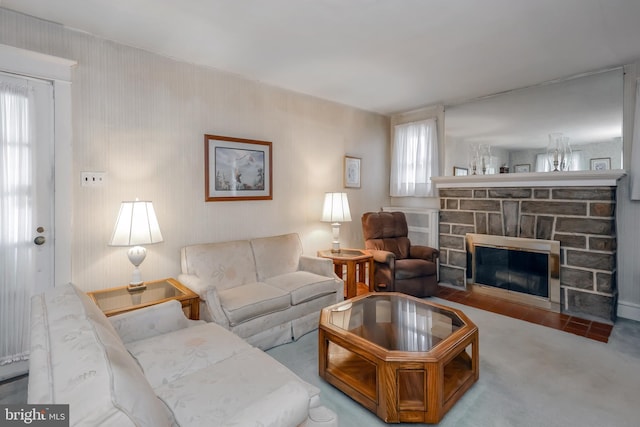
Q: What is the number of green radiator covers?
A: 0